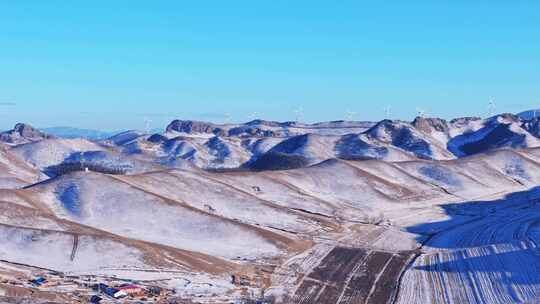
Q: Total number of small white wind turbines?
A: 8